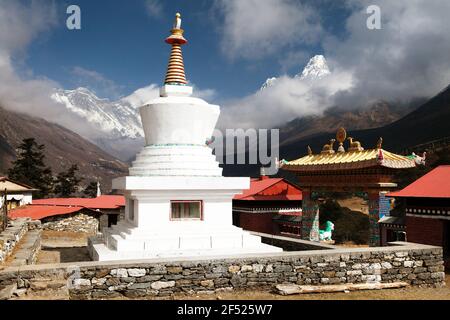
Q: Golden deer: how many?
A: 2